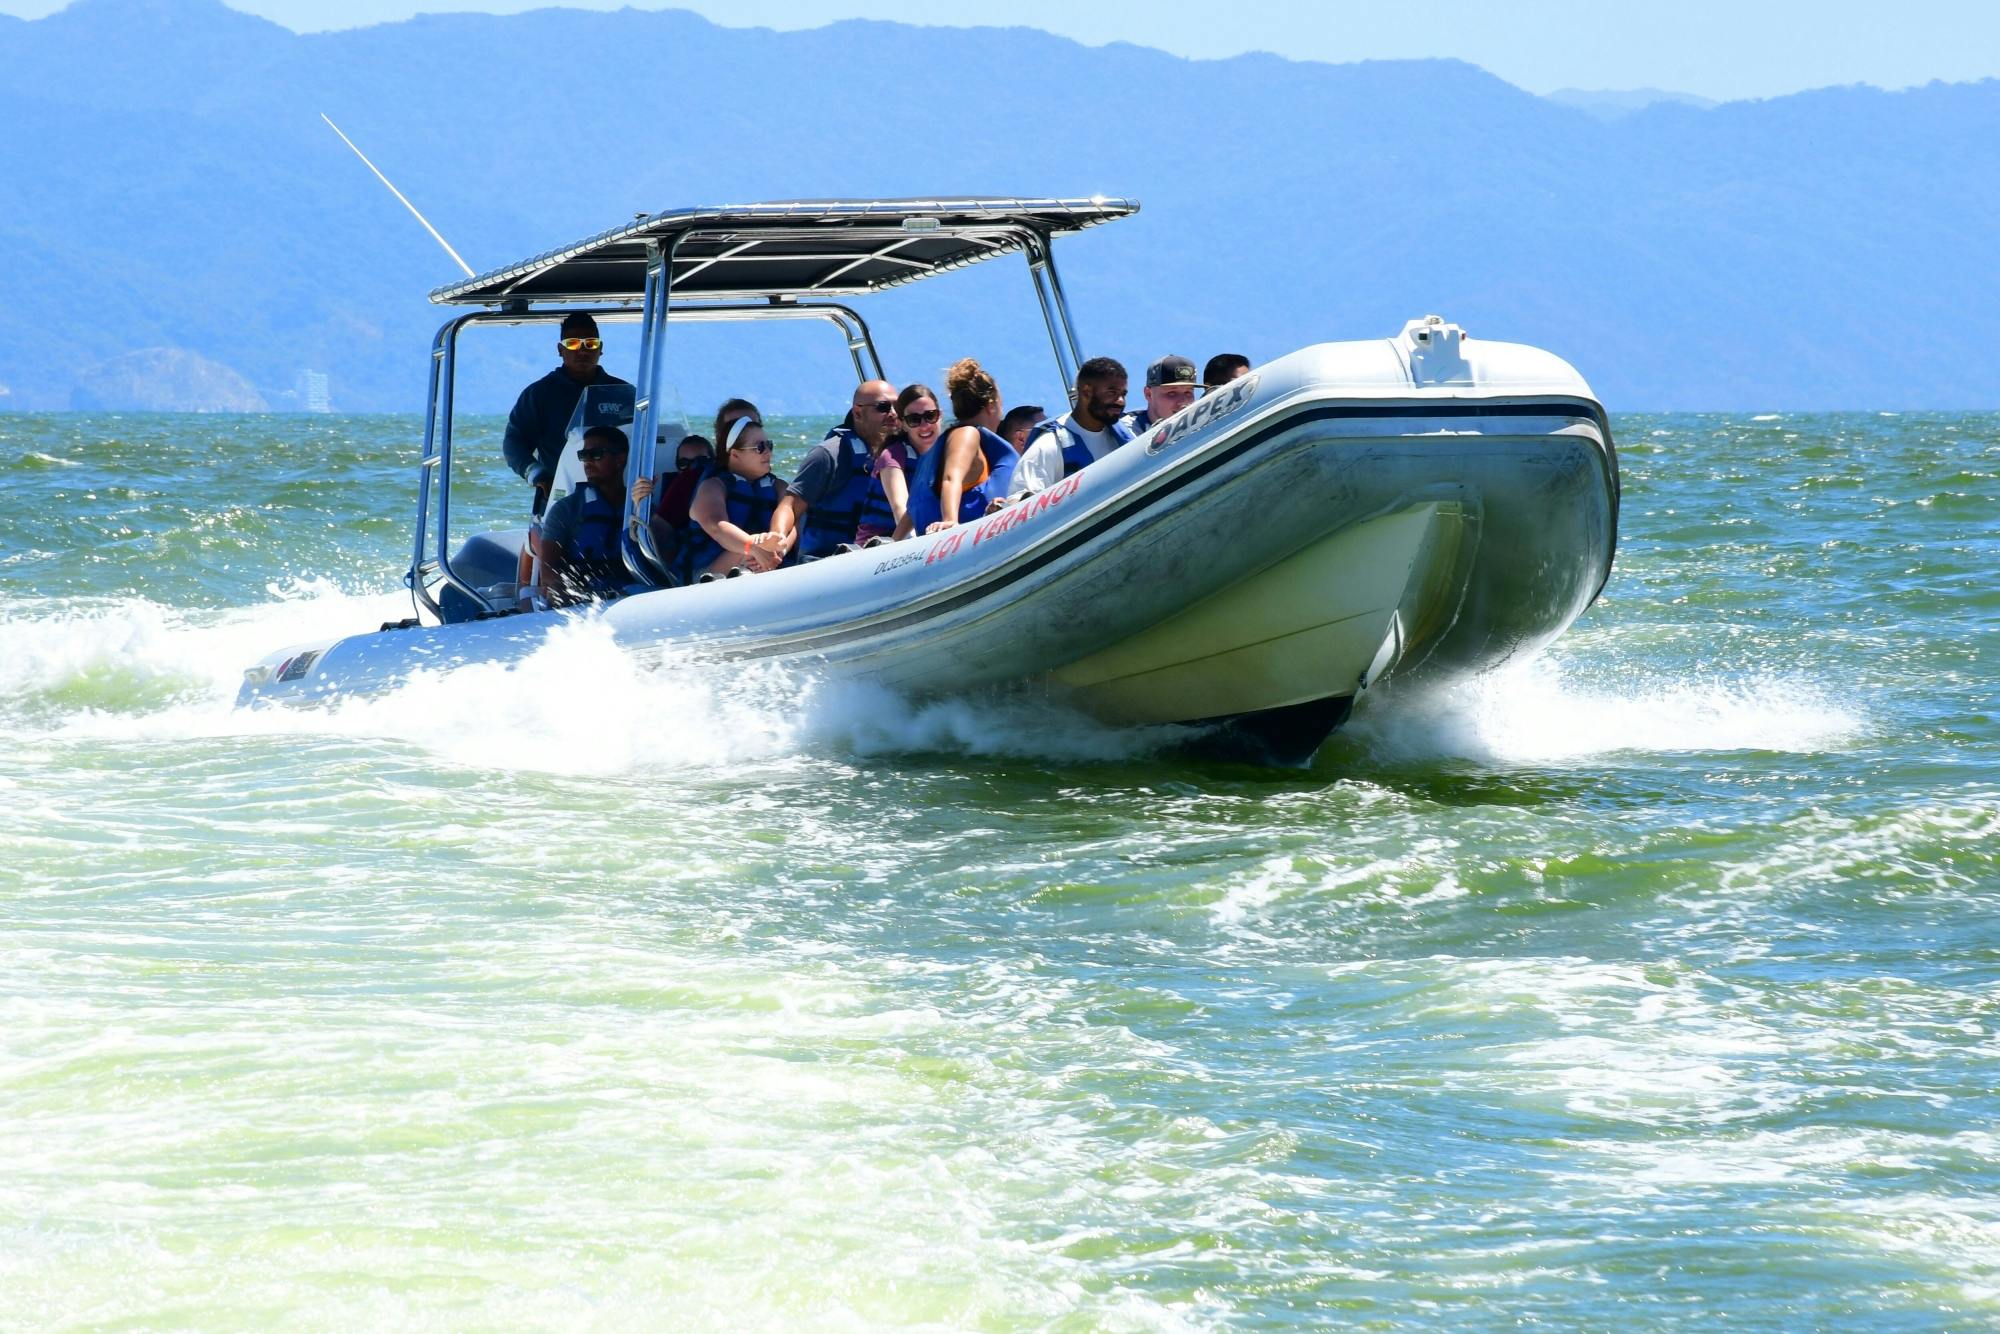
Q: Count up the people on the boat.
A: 12